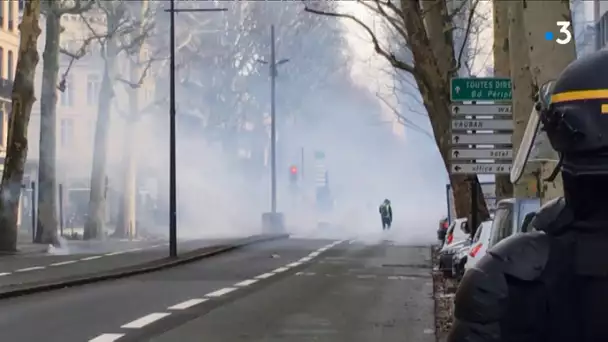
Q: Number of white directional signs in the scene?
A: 5